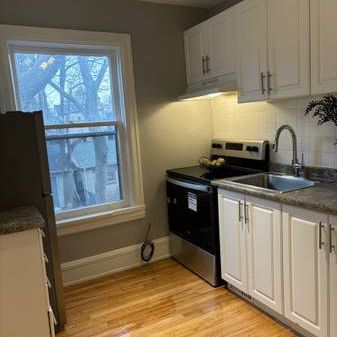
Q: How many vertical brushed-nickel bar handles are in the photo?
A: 8